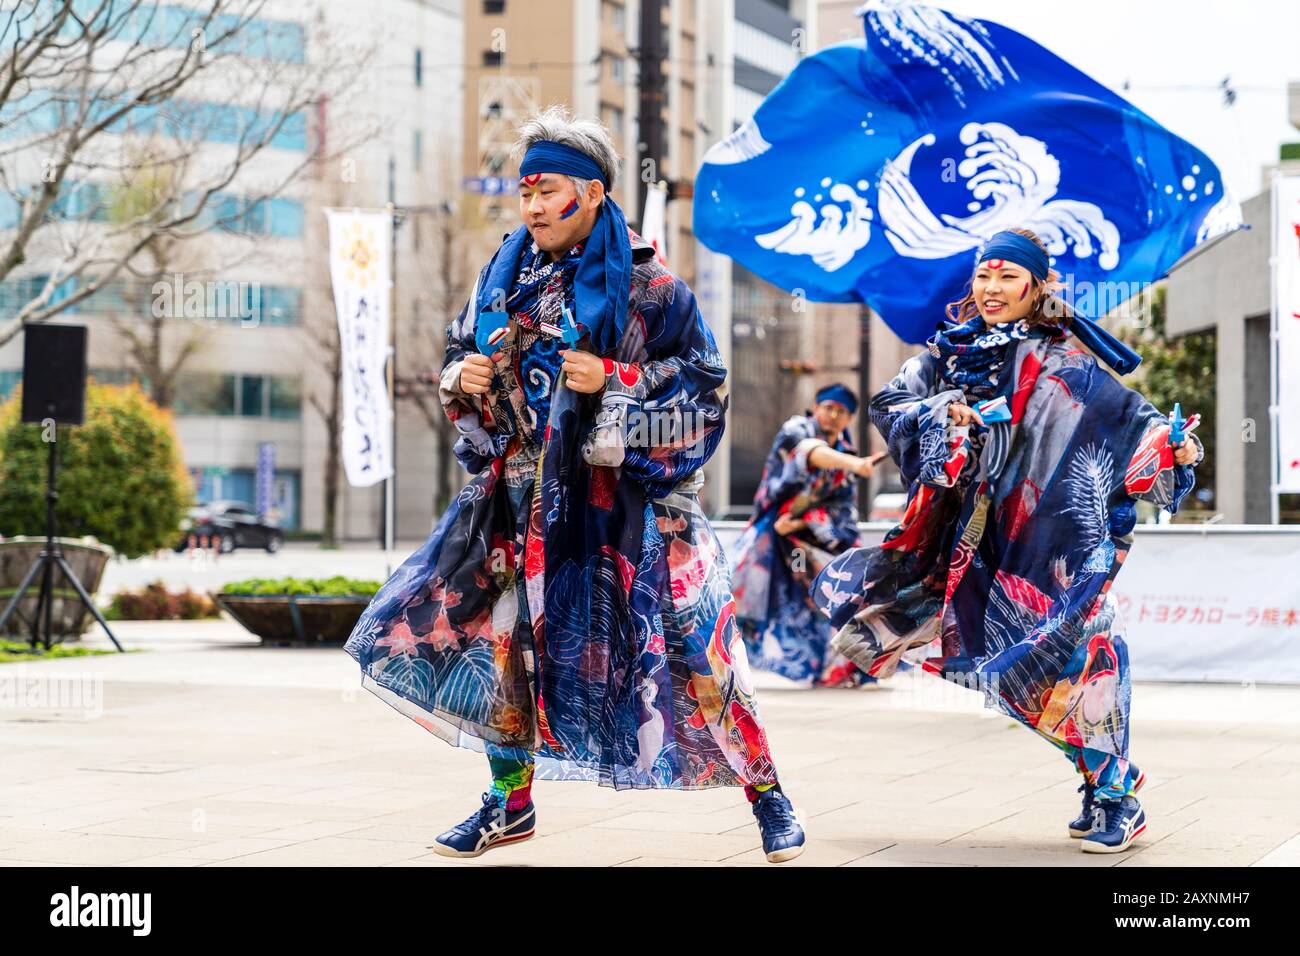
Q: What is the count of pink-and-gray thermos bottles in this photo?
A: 0